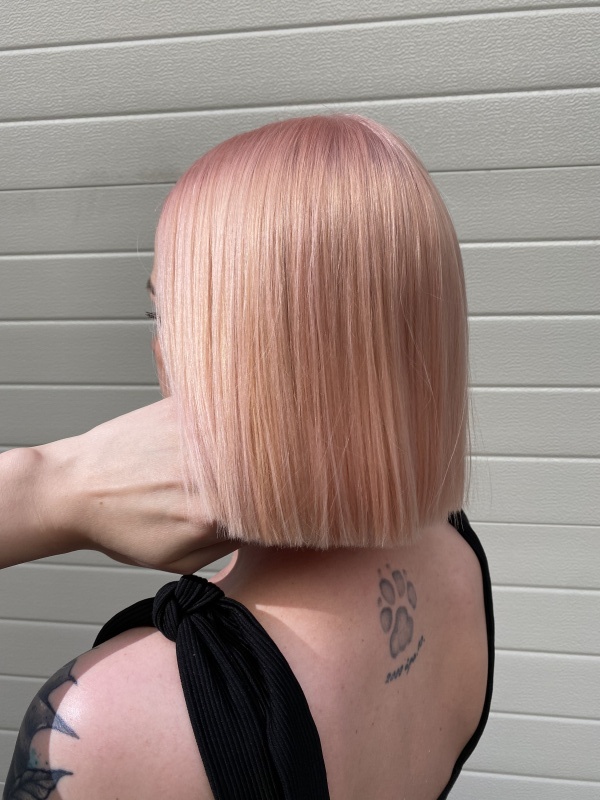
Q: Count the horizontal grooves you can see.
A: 12